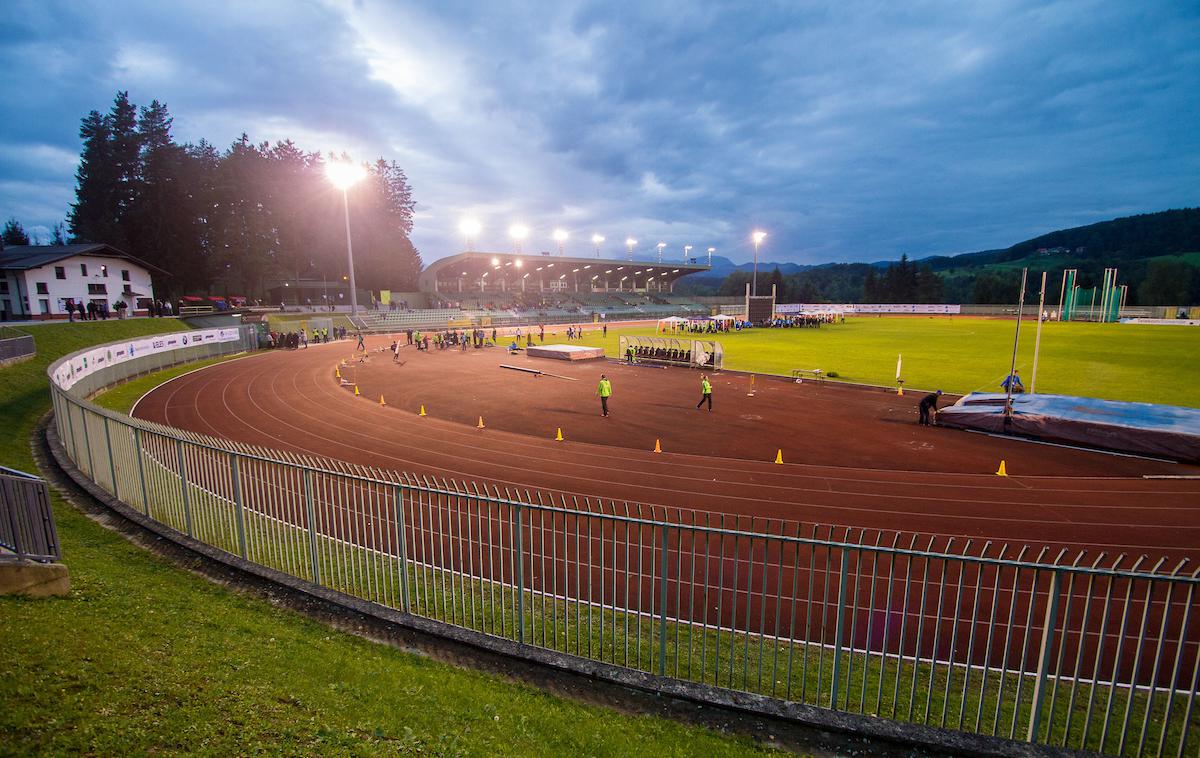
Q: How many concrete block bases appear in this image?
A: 1